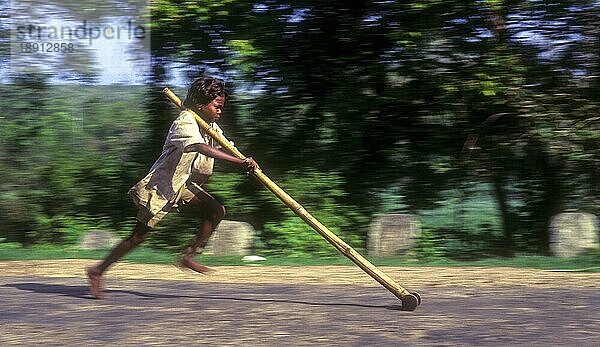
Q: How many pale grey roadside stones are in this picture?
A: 4